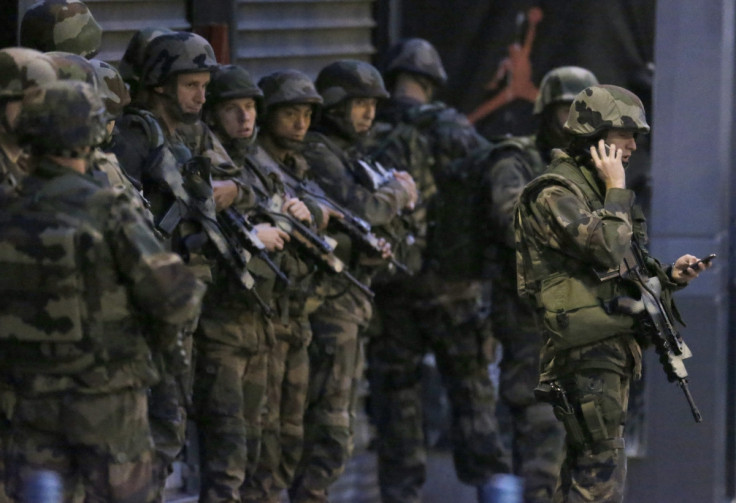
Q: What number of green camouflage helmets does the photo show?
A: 13